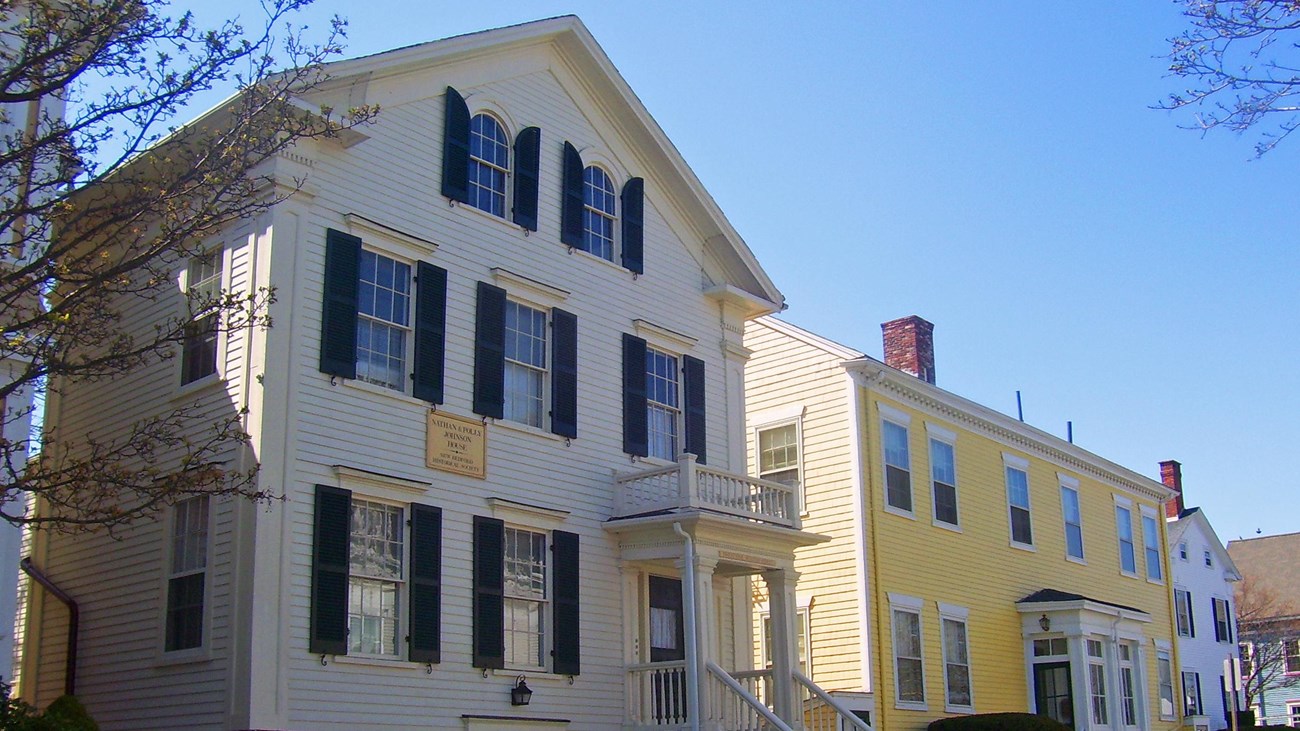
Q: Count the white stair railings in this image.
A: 2